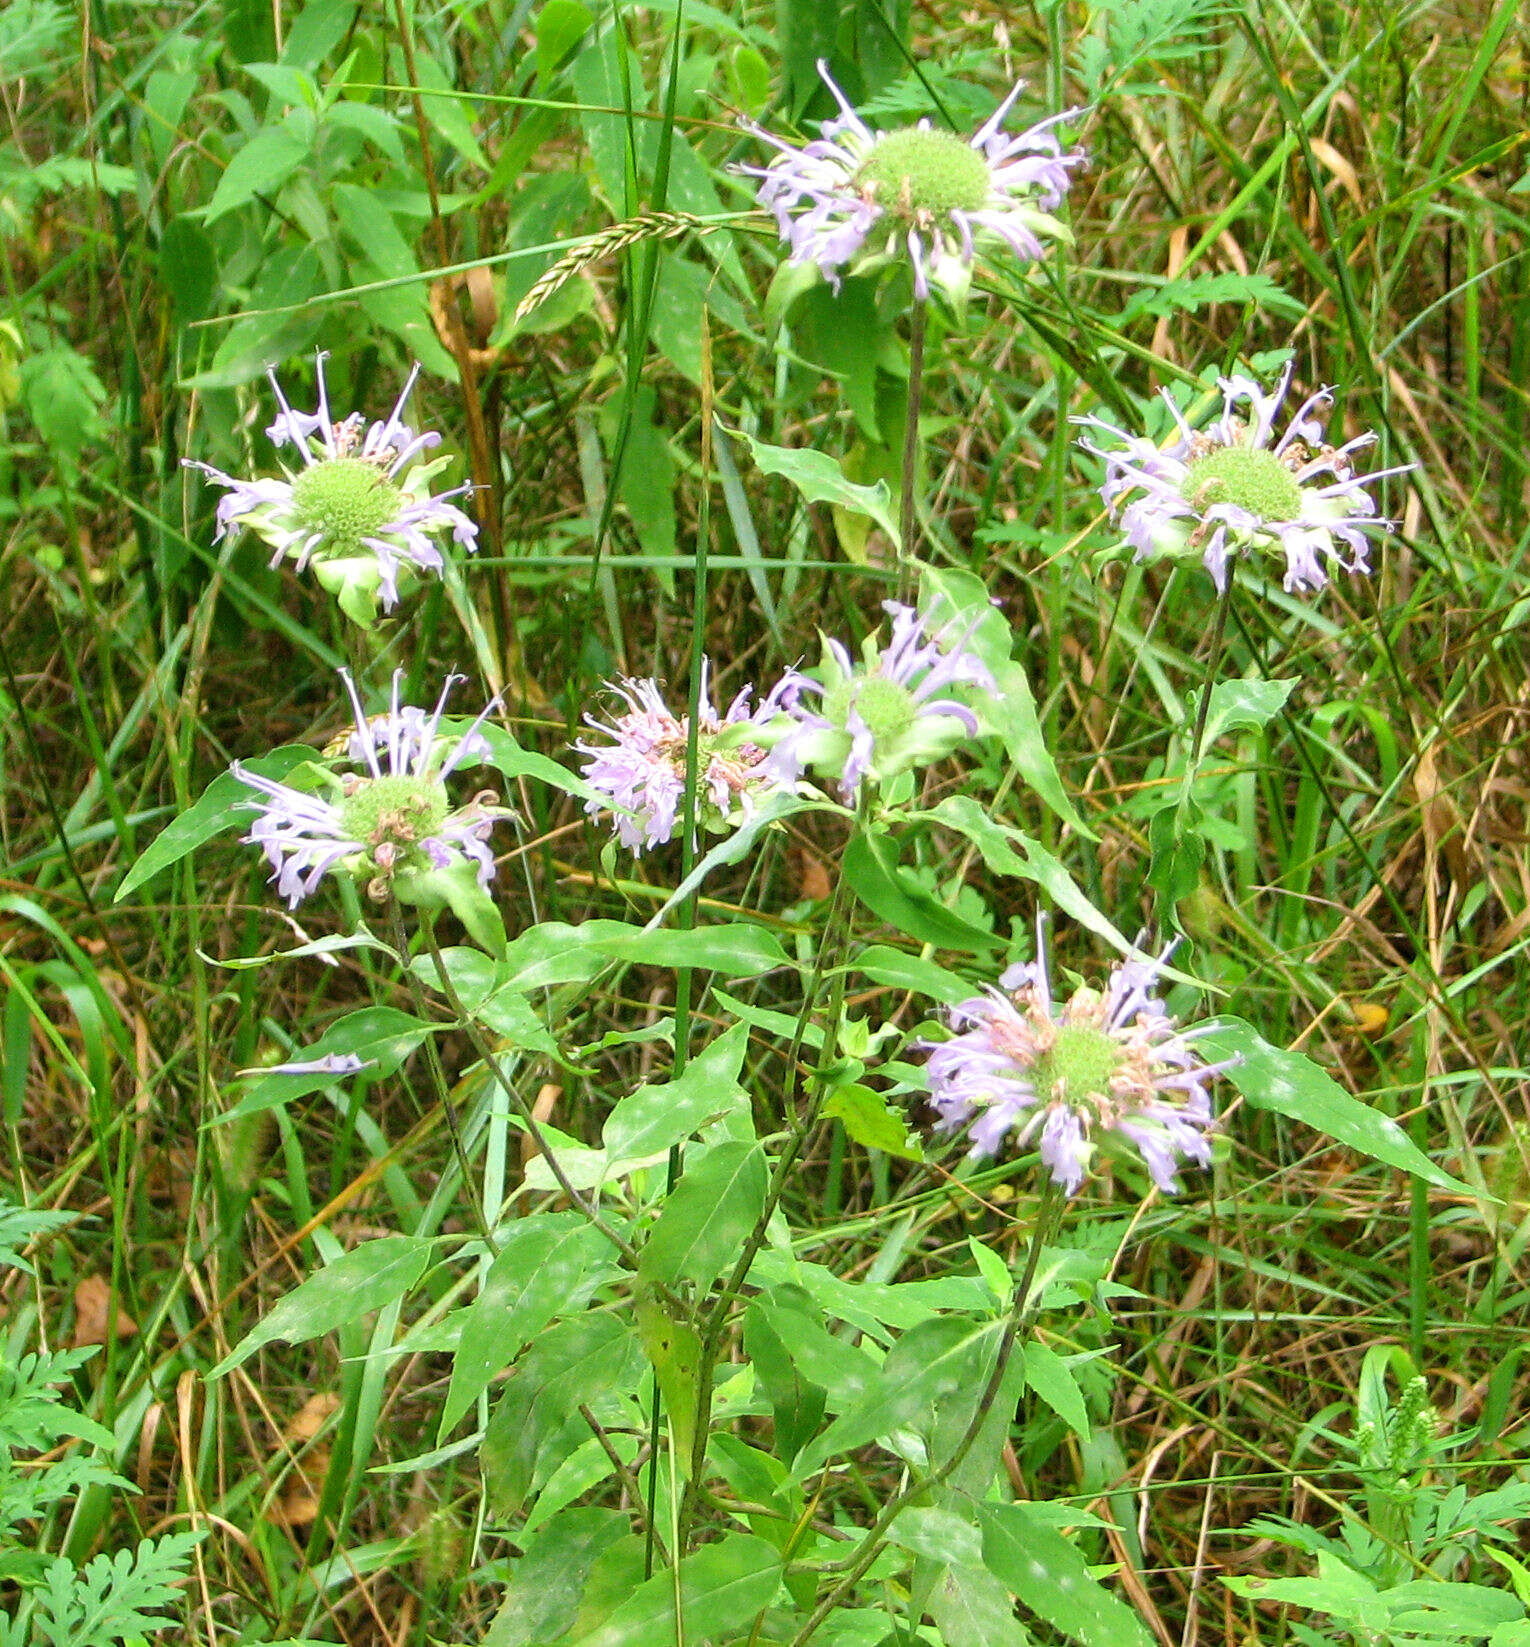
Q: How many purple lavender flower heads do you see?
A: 7